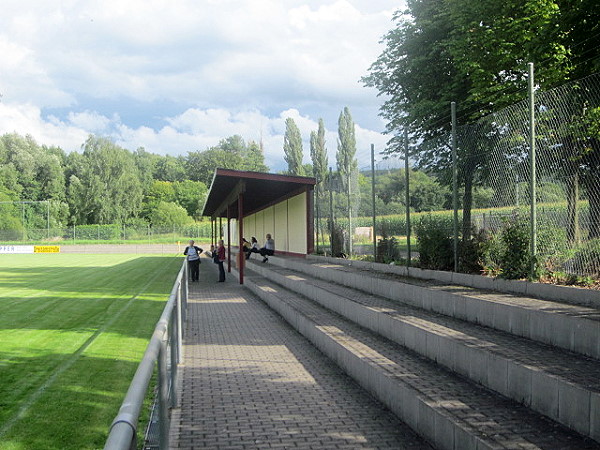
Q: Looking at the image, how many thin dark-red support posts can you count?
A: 5